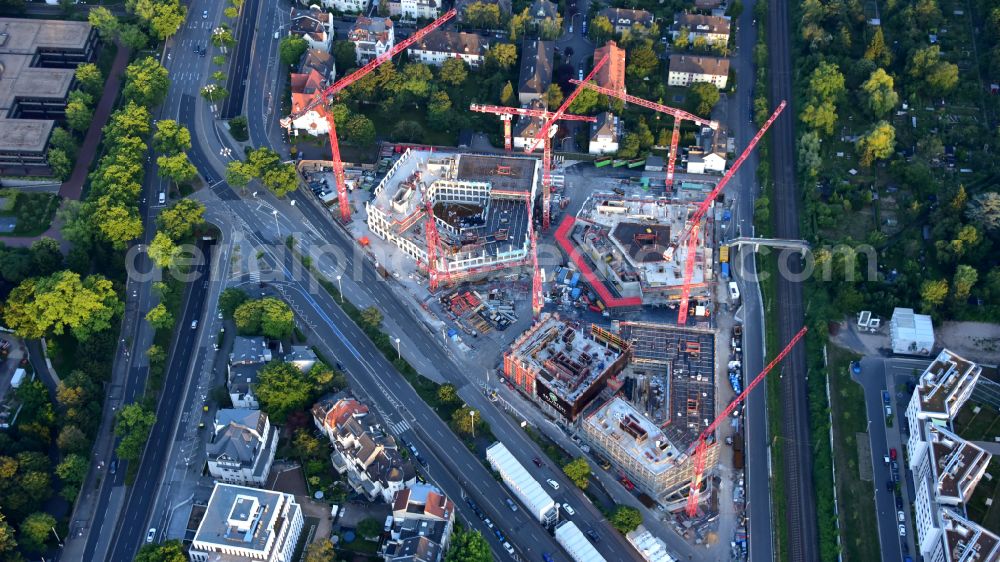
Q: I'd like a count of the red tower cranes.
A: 8